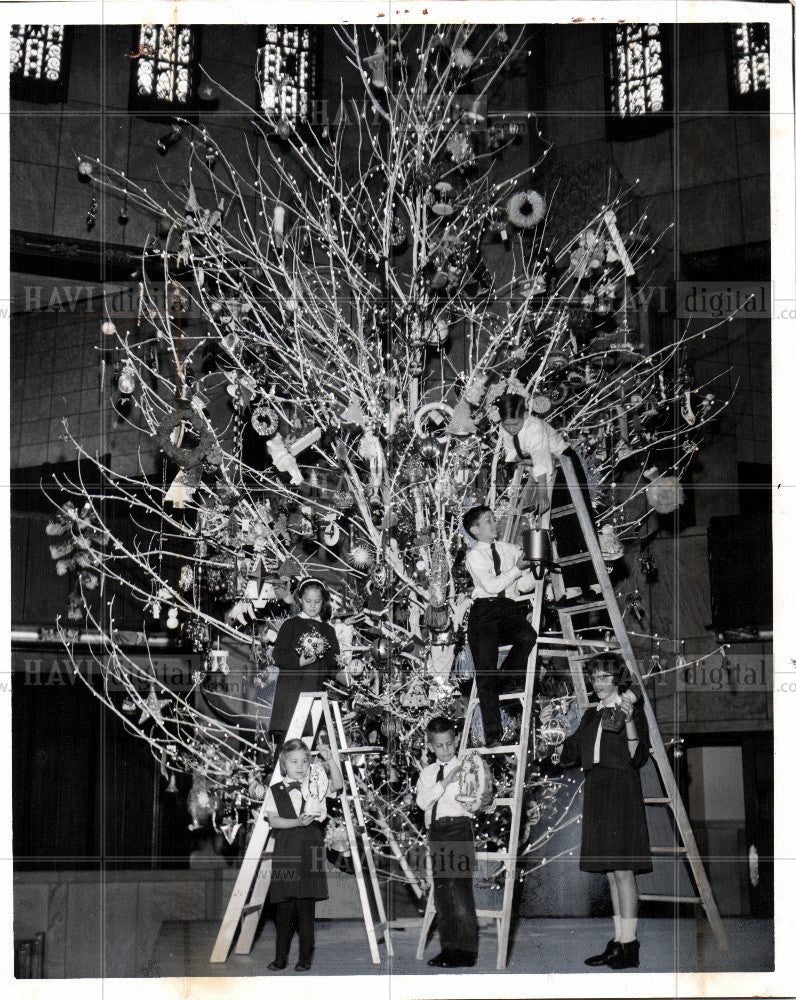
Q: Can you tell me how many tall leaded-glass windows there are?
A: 5